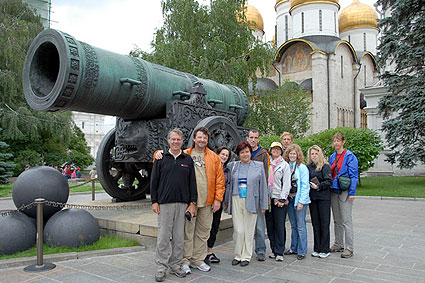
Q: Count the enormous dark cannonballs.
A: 3